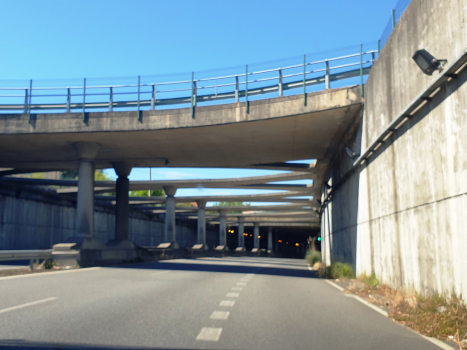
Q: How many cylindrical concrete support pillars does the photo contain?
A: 8